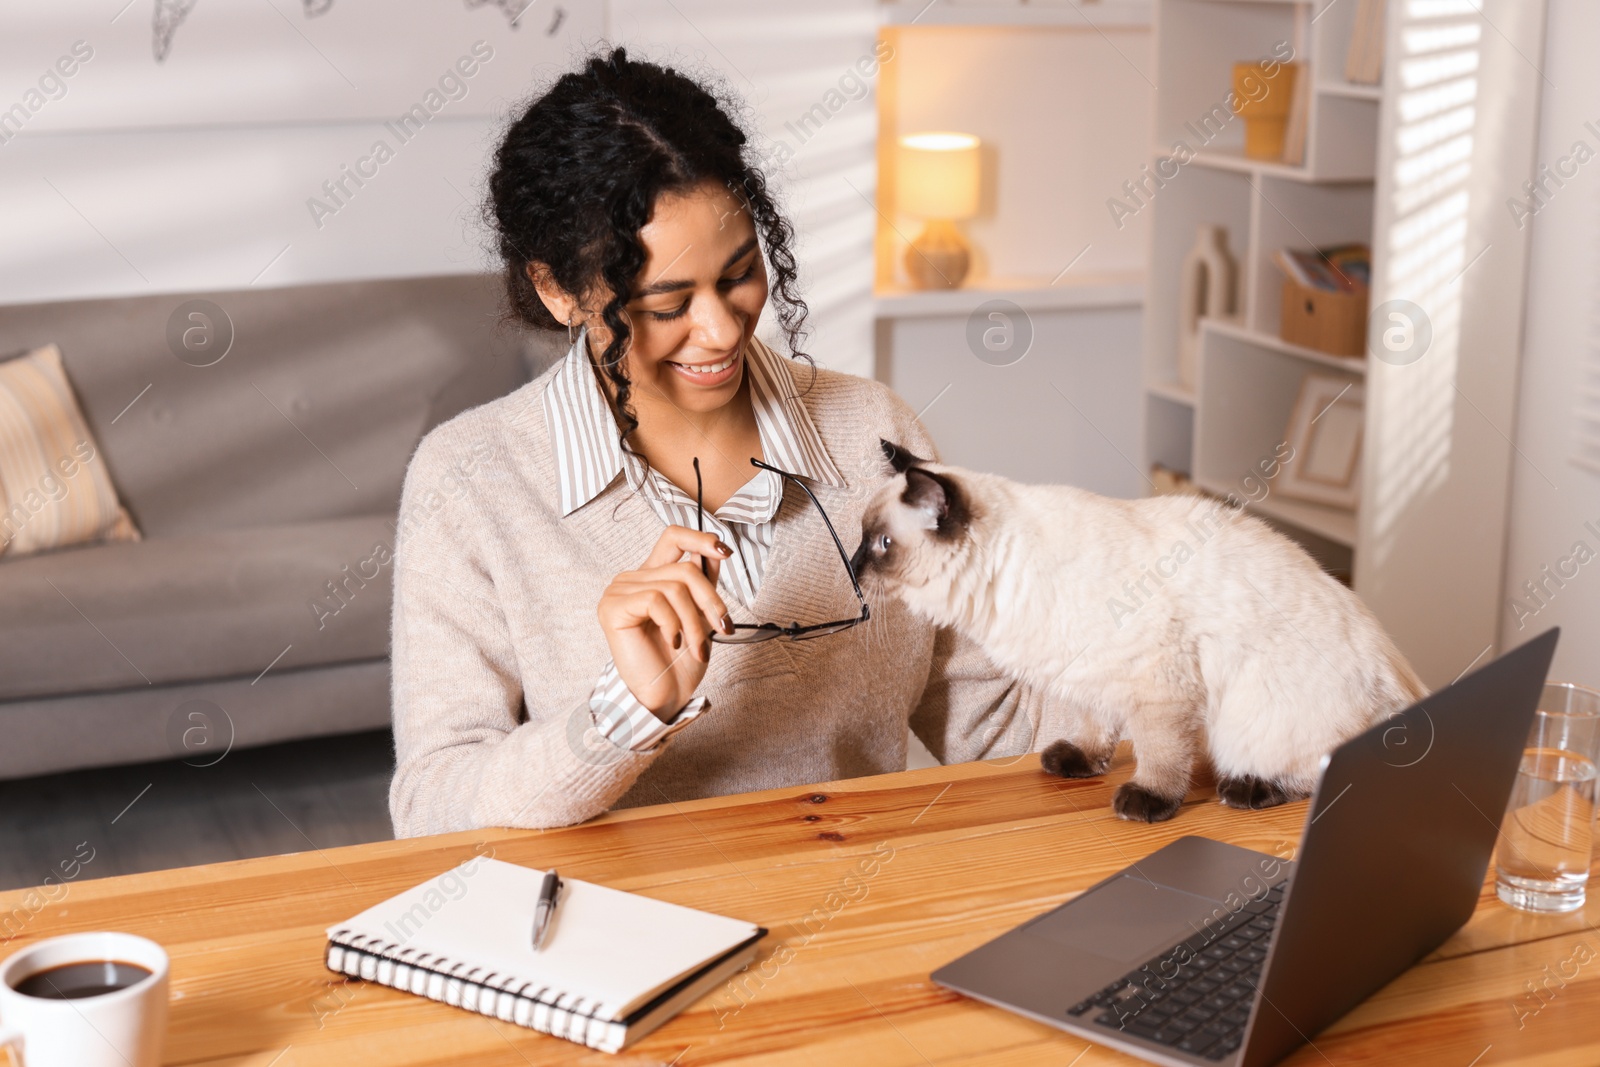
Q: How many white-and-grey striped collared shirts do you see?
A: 1